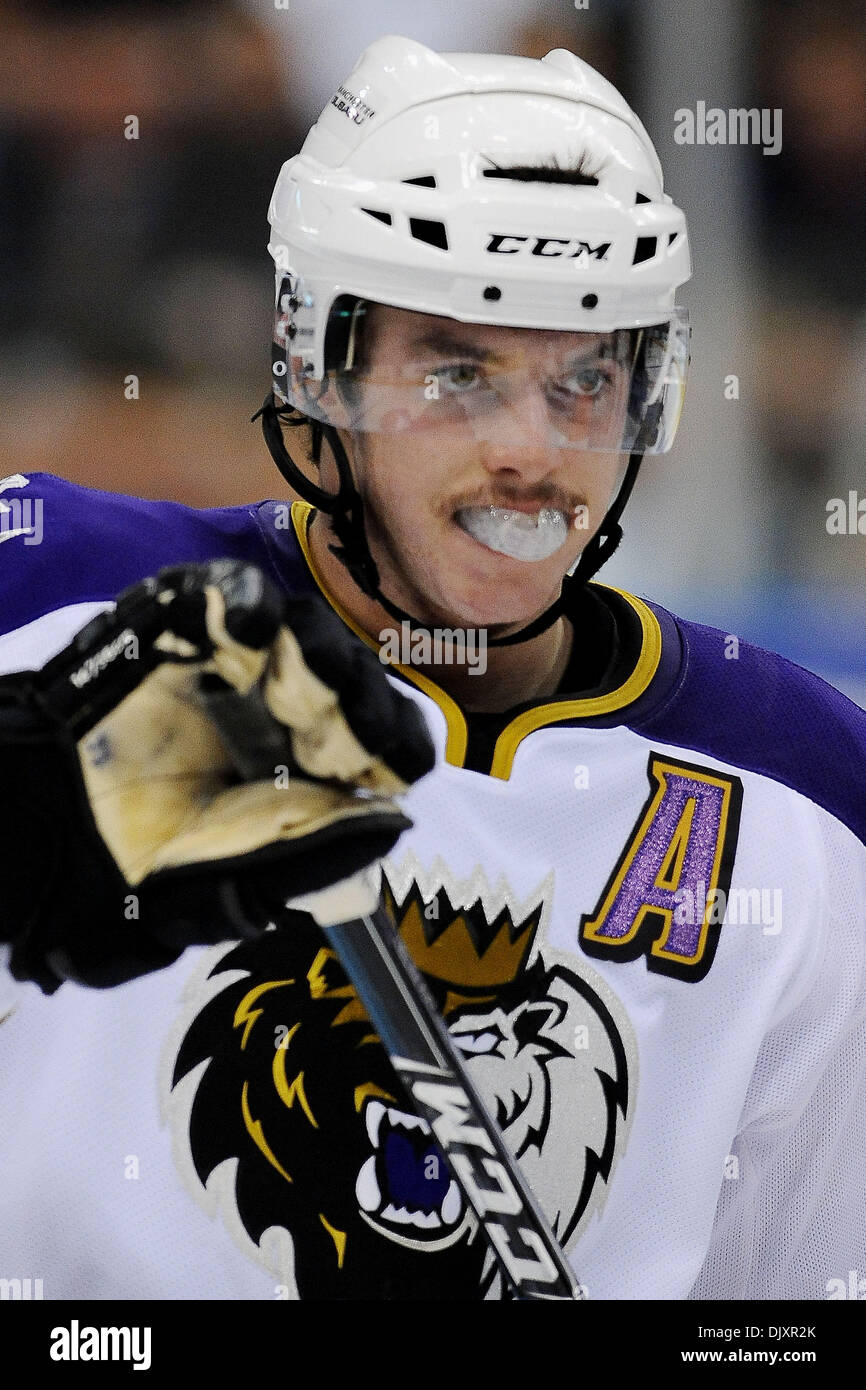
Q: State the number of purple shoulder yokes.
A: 2